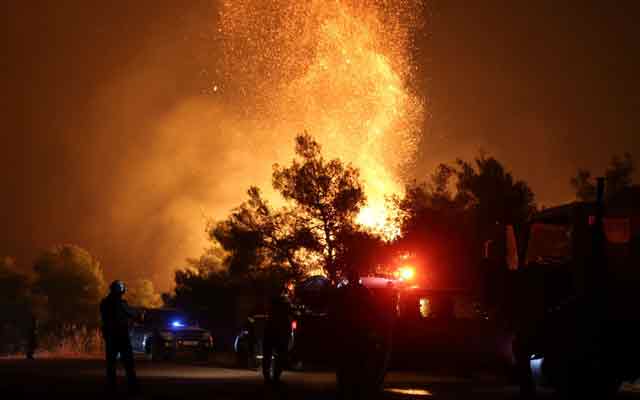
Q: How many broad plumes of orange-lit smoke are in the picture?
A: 1